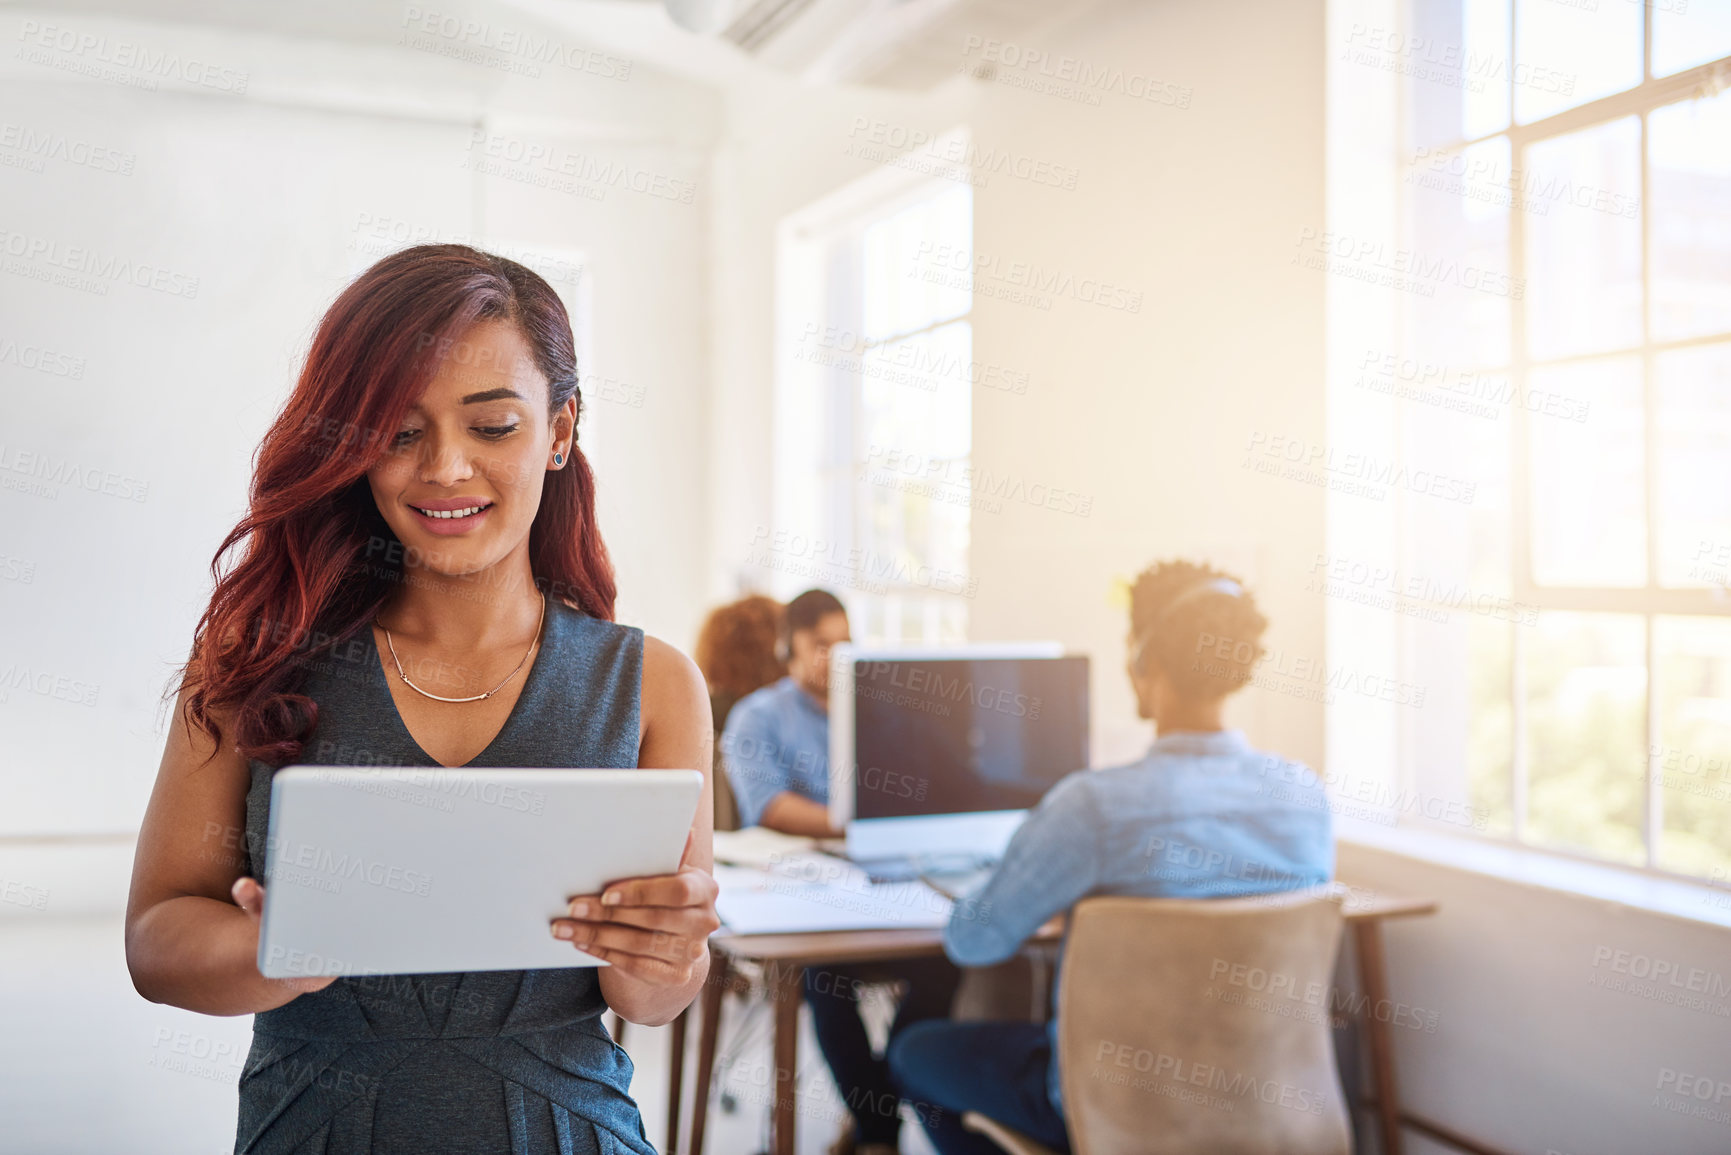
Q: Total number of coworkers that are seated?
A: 3